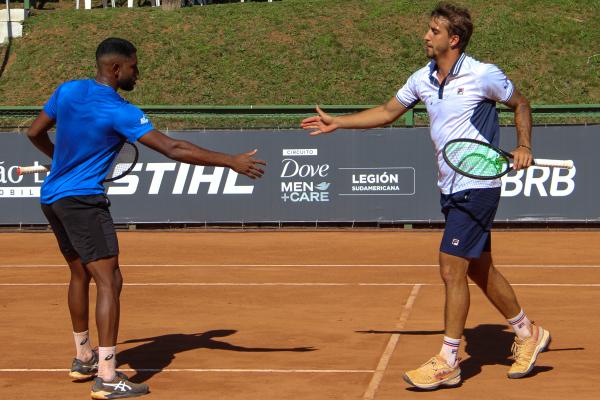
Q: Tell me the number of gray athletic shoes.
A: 2